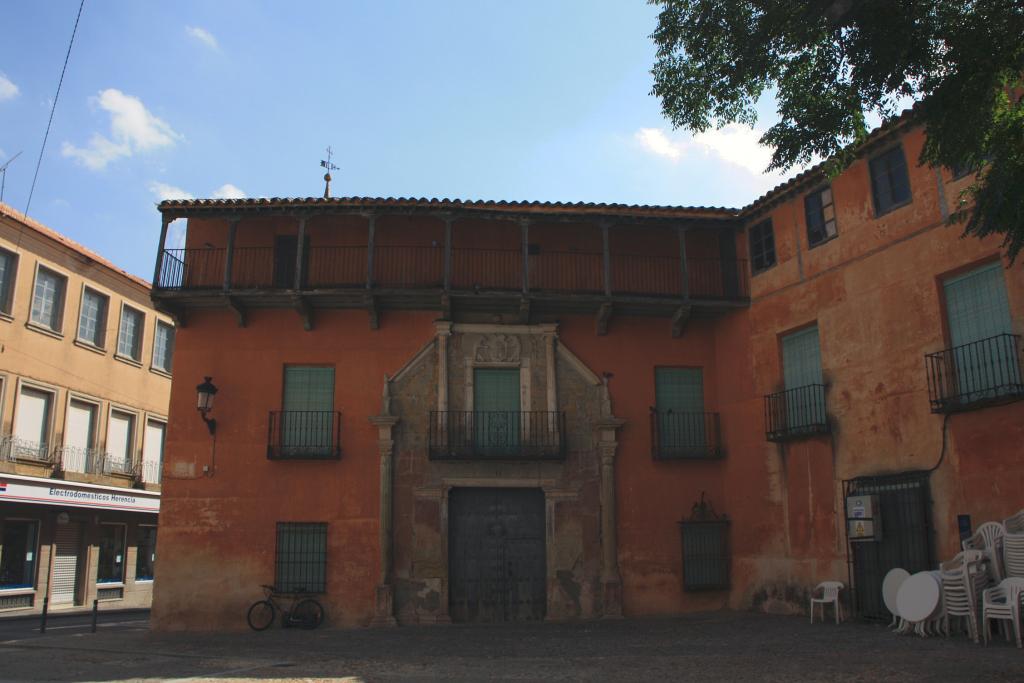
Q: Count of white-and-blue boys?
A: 0